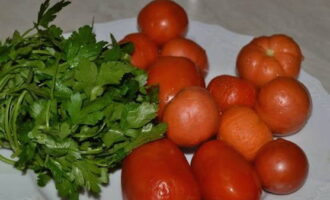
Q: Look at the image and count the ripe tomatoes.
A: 12